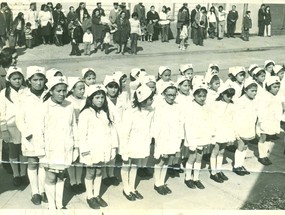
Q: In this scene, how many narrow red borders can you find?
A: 0